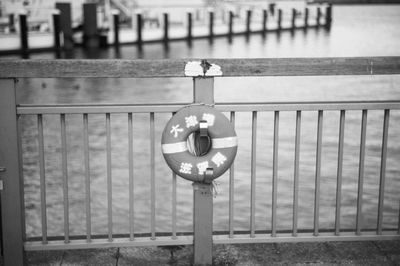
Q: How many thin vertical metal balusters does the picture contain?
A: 15